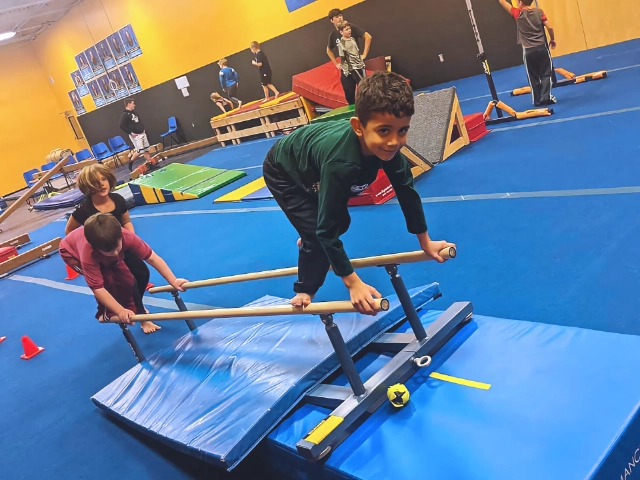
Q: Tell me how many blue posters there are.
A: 11